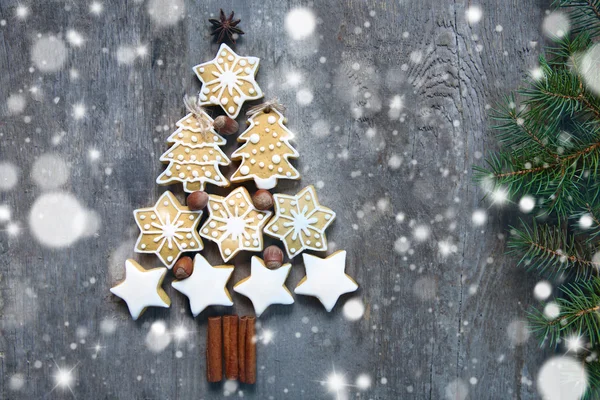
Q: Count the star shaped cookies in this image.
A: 8